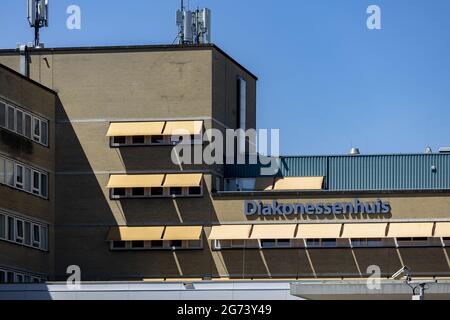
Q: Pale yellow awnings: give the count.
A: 13